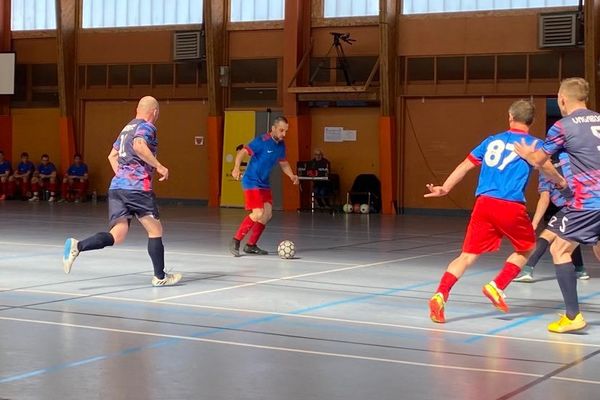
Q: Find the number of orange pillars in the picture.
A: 5